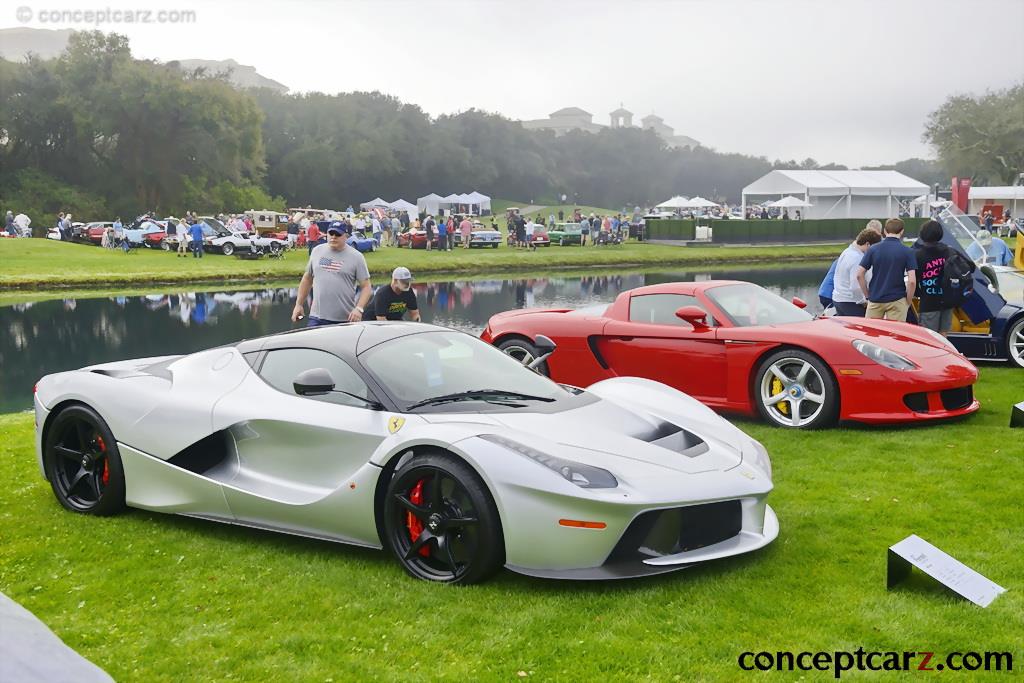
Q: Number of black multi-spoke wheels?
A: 2